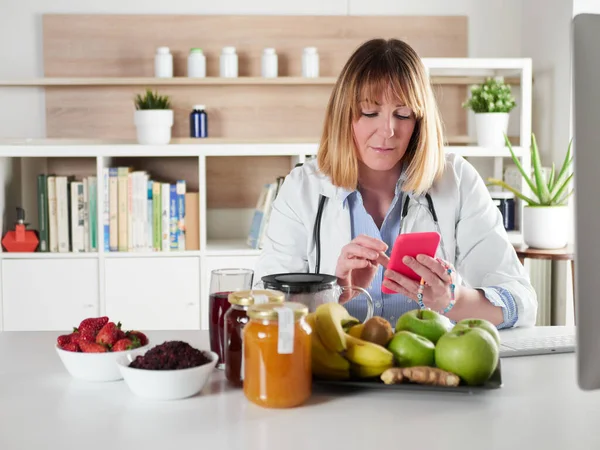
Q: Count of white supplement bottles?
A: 5